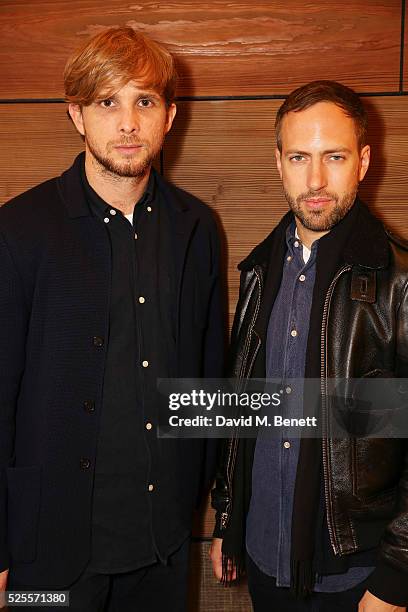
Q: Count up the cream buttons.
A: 14